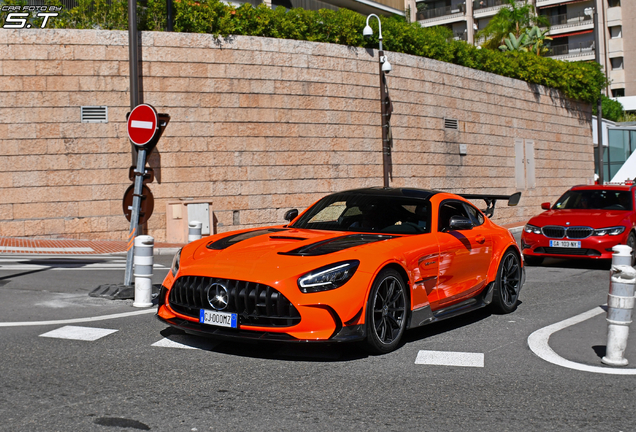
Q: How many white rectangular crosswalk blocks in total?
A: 3